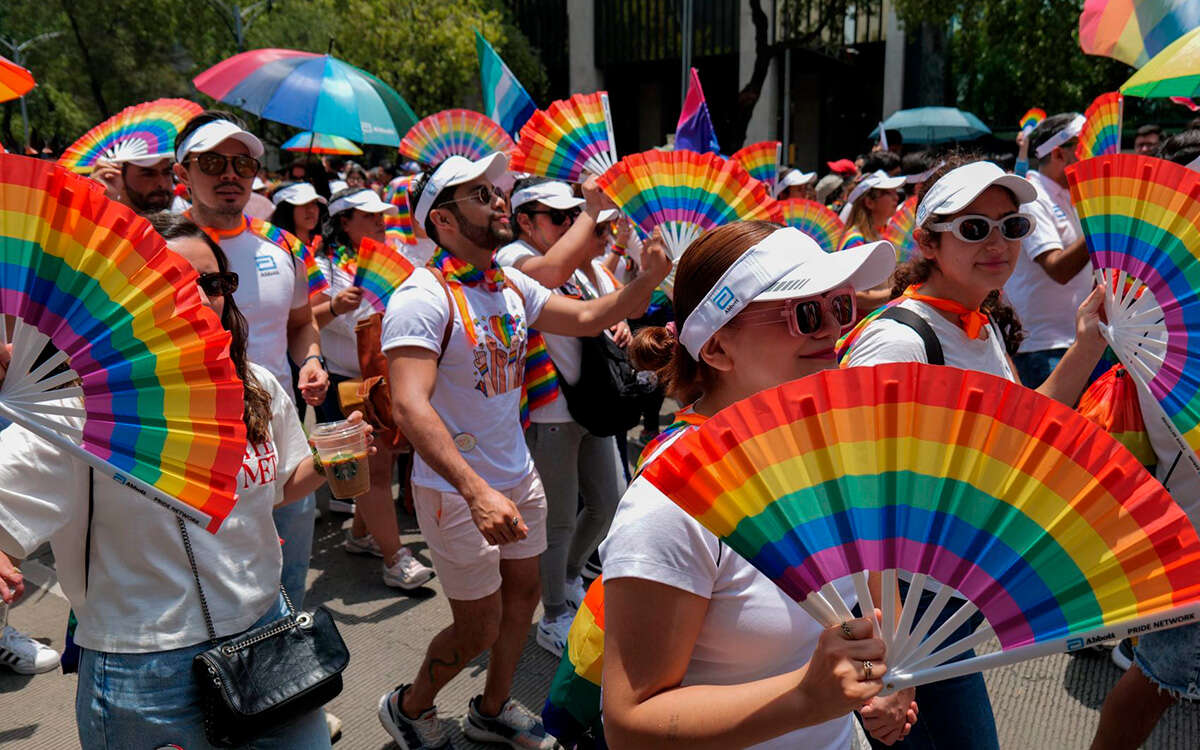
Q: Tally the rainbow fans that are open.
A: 13